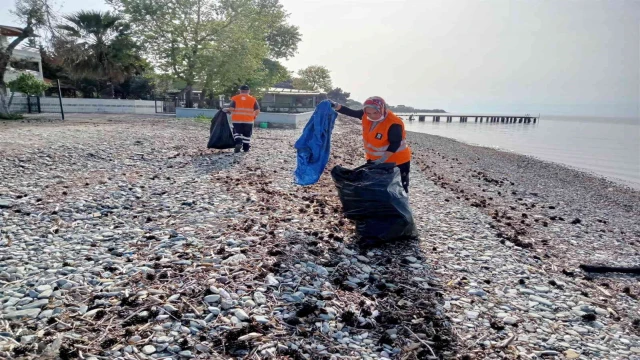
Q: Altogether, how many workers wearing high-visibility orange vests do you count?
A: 2